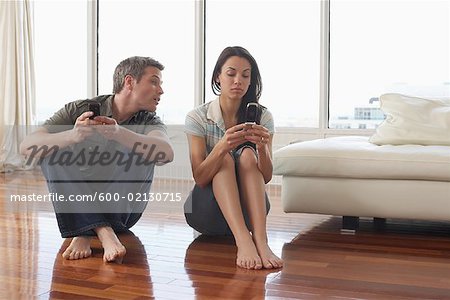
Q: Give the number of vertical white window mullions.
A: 3